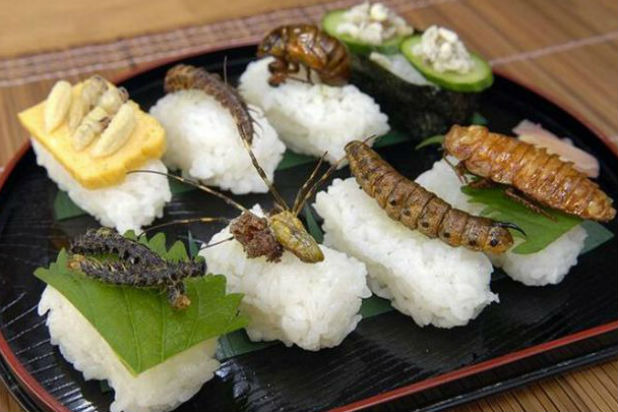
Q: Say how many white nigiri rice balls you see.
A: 7